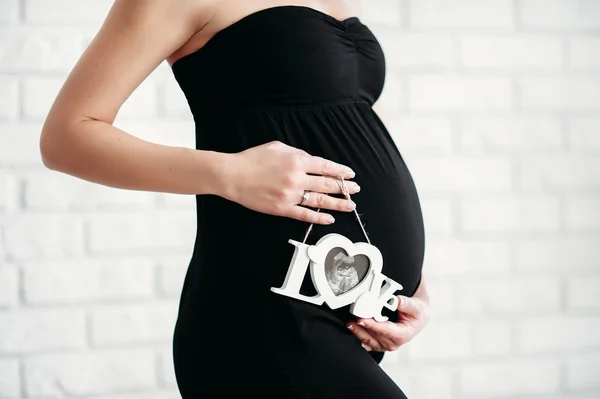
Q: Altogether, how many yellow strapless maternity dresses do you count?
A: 0